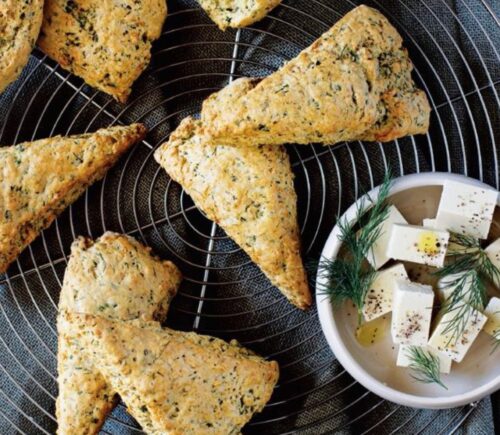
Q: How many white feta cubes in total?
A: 11